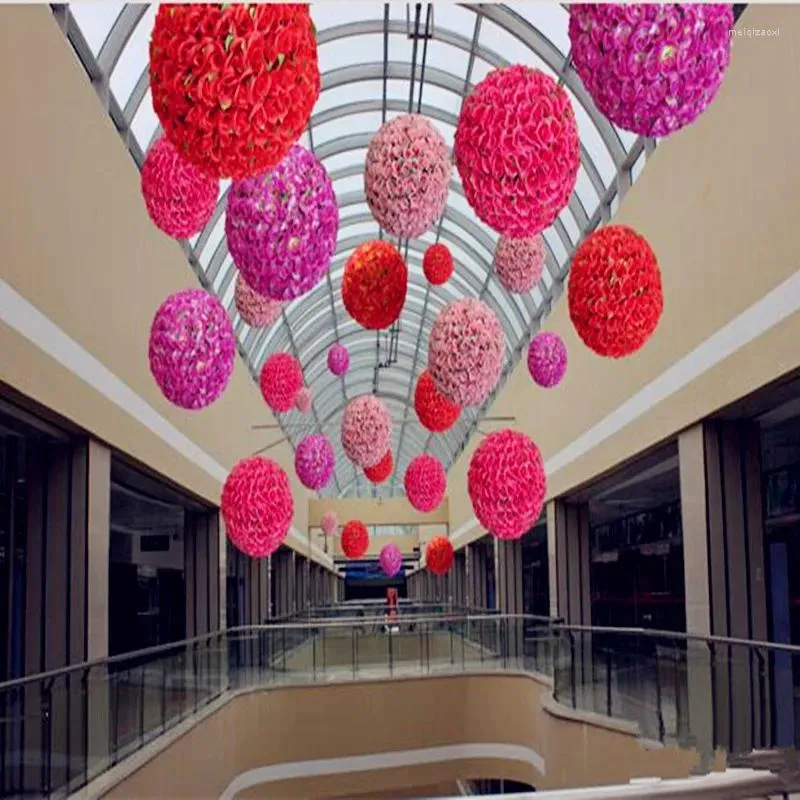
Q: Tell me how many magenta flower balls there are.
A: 7